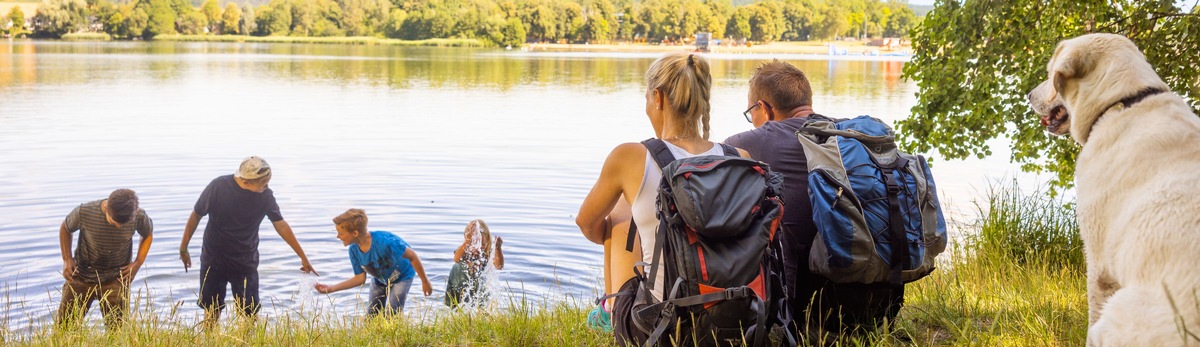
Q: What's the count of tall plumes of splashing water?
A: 1